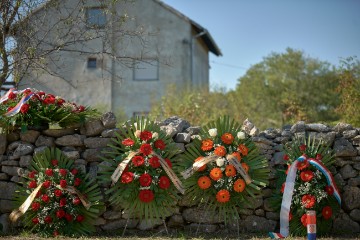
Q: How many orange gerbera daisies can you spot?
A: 12